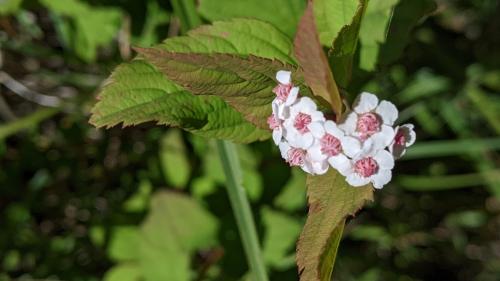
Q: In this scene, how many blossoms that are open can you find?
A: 8